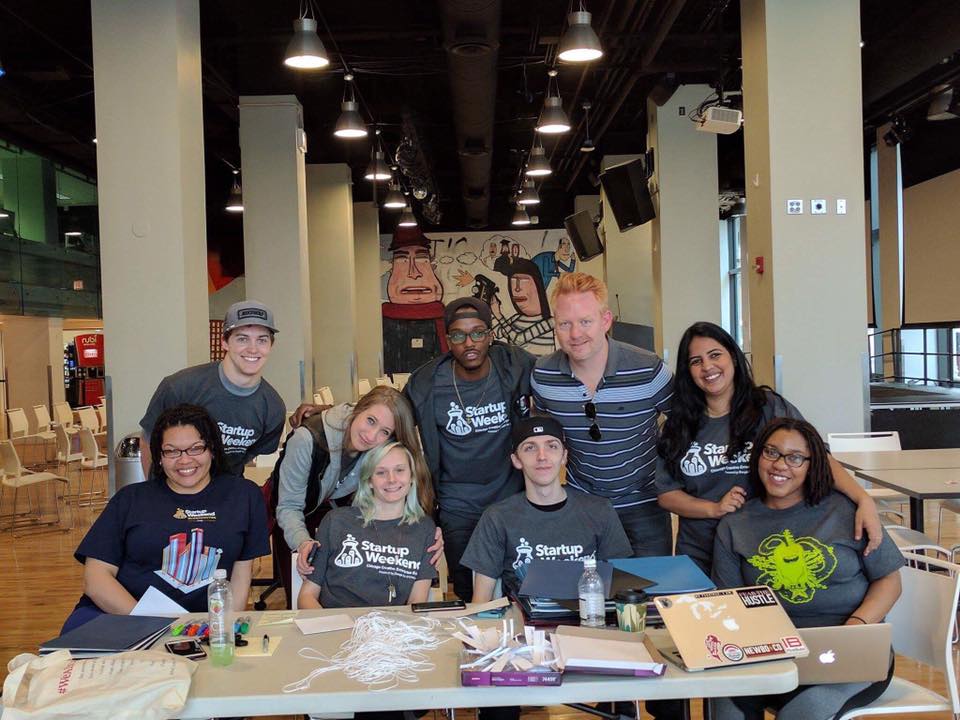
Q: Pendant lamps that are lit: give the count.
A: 11